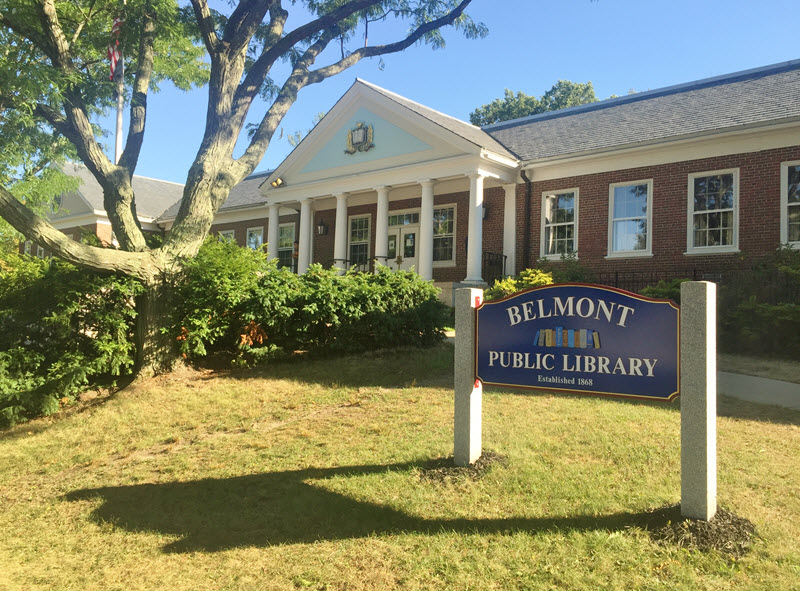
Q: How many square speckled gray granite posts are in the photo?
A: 2